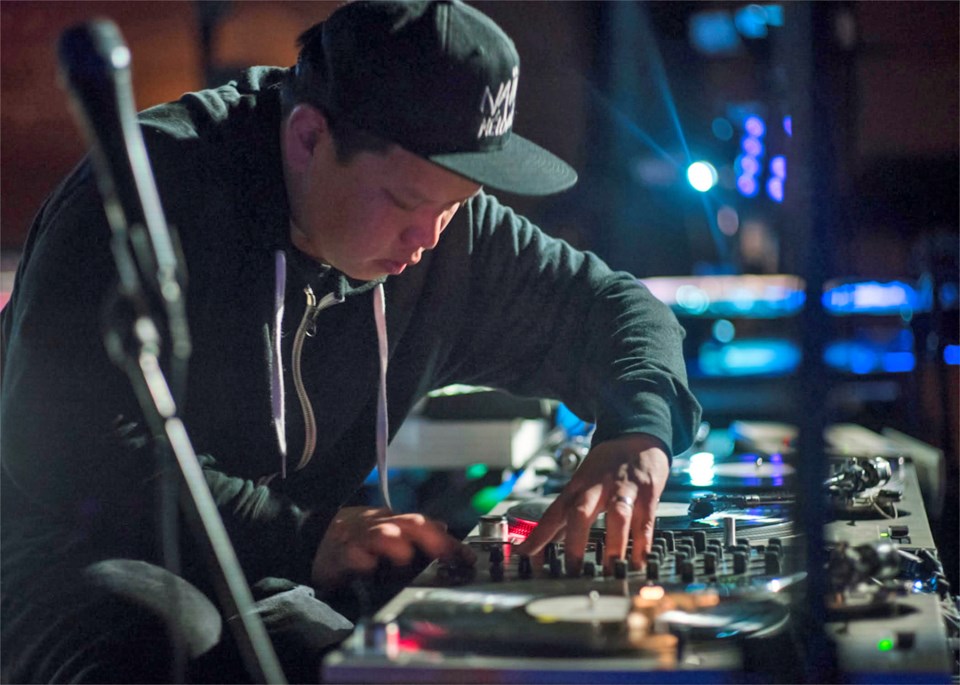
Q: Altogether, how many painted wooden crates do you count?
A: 0